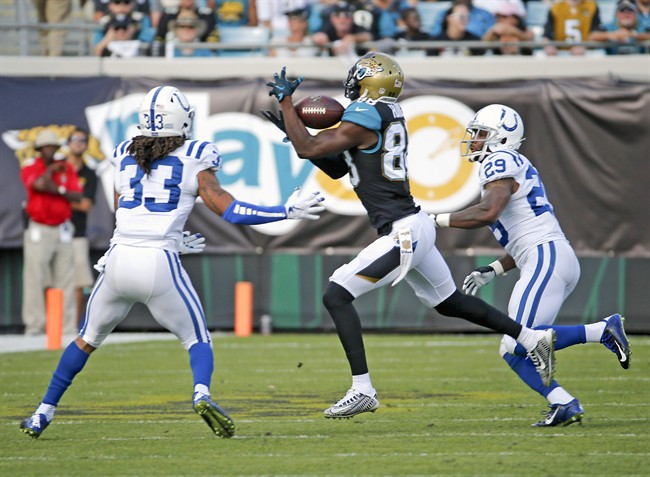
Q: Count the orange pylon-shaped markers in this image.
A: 2